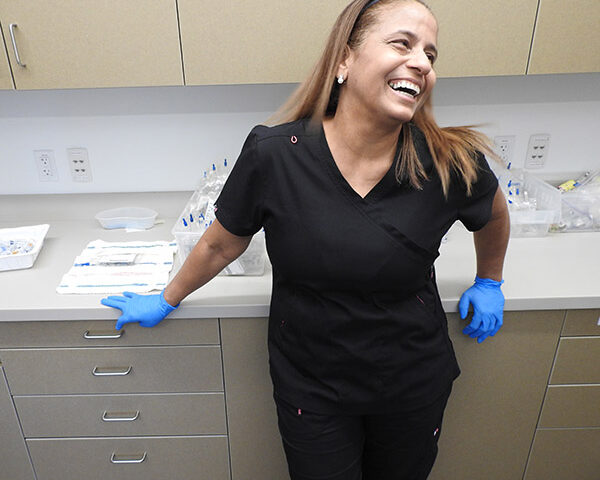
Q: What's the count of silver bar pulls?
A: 5